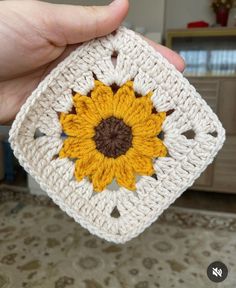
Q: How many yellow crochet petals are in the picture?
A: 12